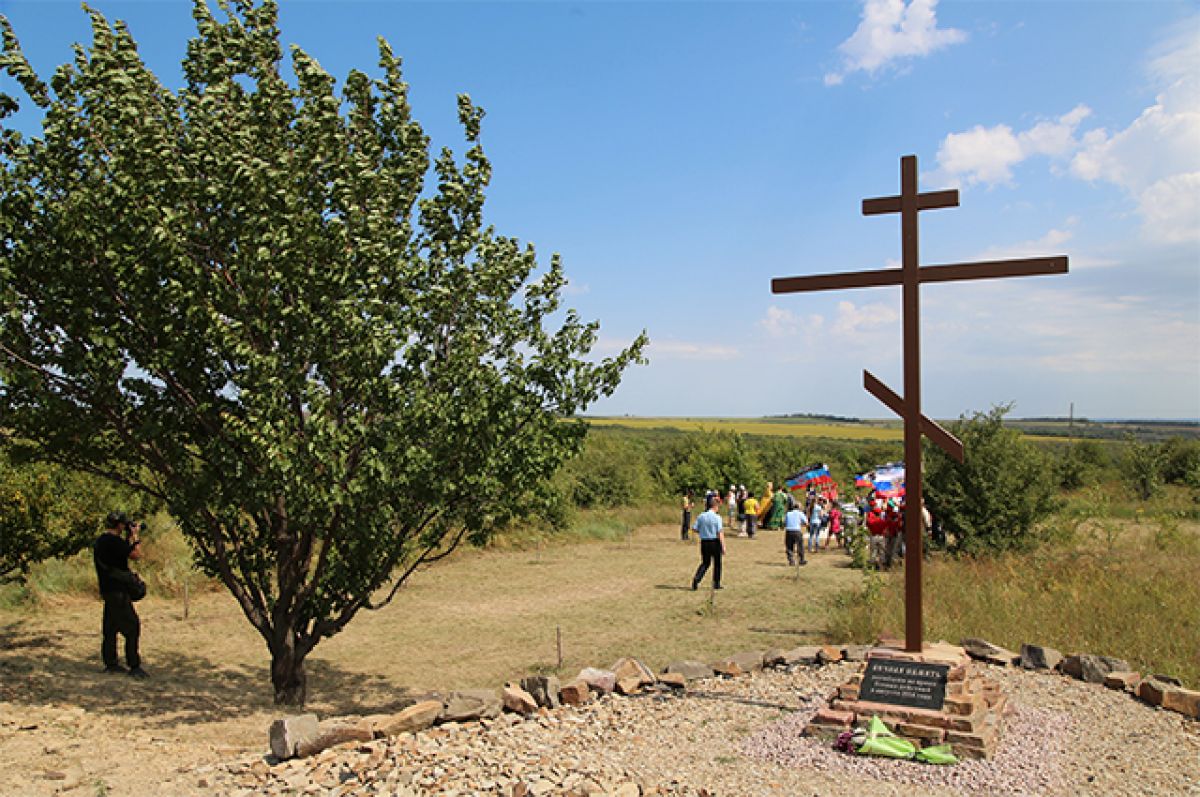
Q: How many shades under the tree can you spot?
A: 1